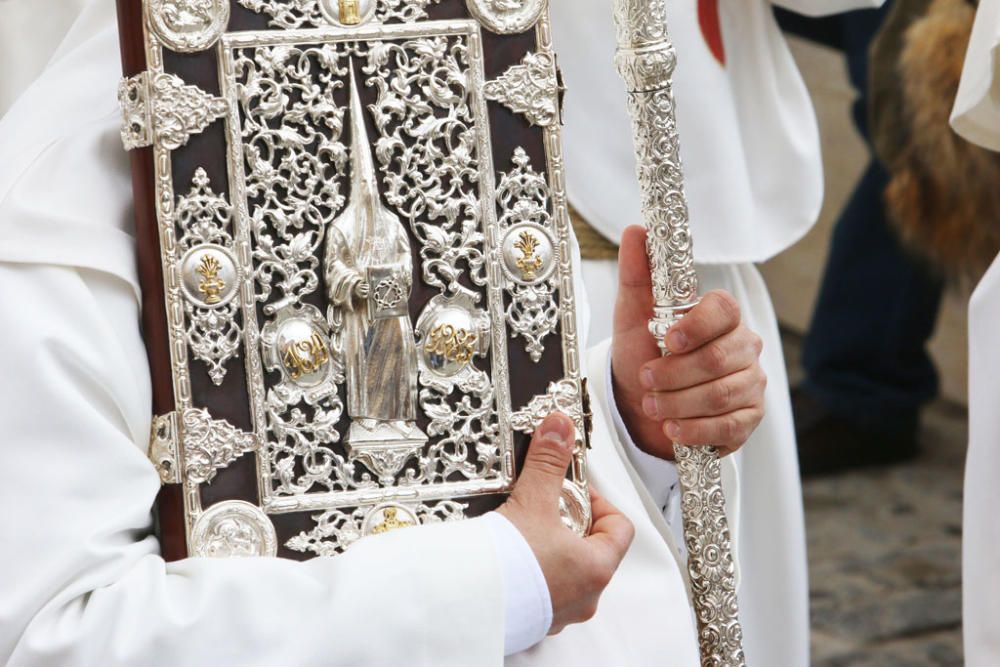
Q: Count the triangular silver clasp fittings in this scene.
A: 4